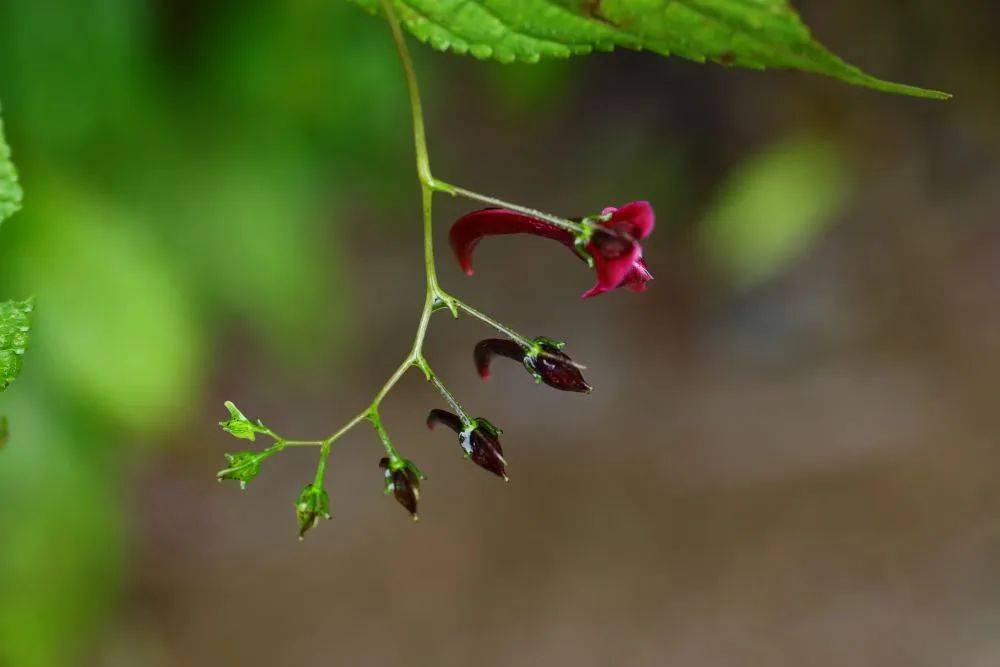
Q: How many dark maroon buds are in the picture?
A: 3